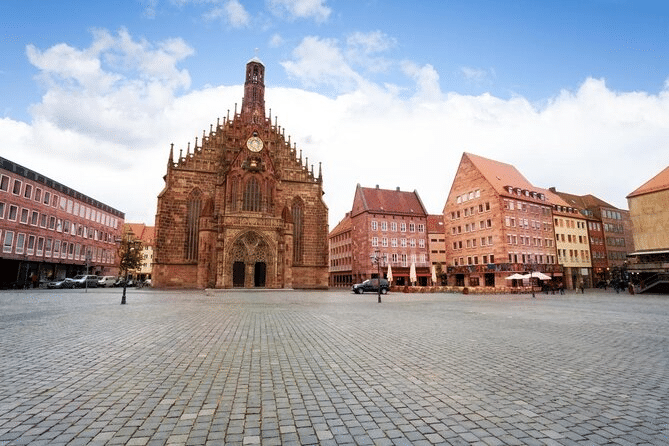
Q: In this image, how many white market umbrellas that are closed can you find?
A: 3